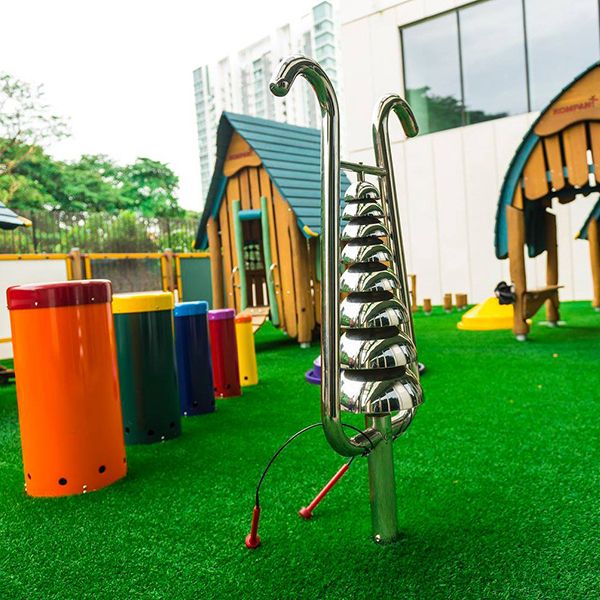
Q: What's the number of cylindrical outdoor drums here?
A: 5